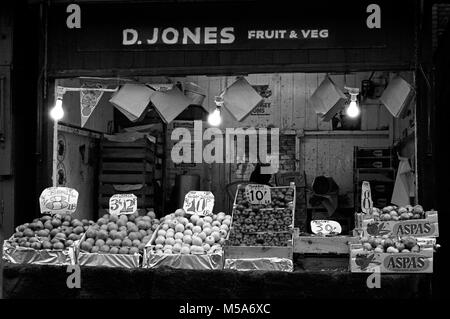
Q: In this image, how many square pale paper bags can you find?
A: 5